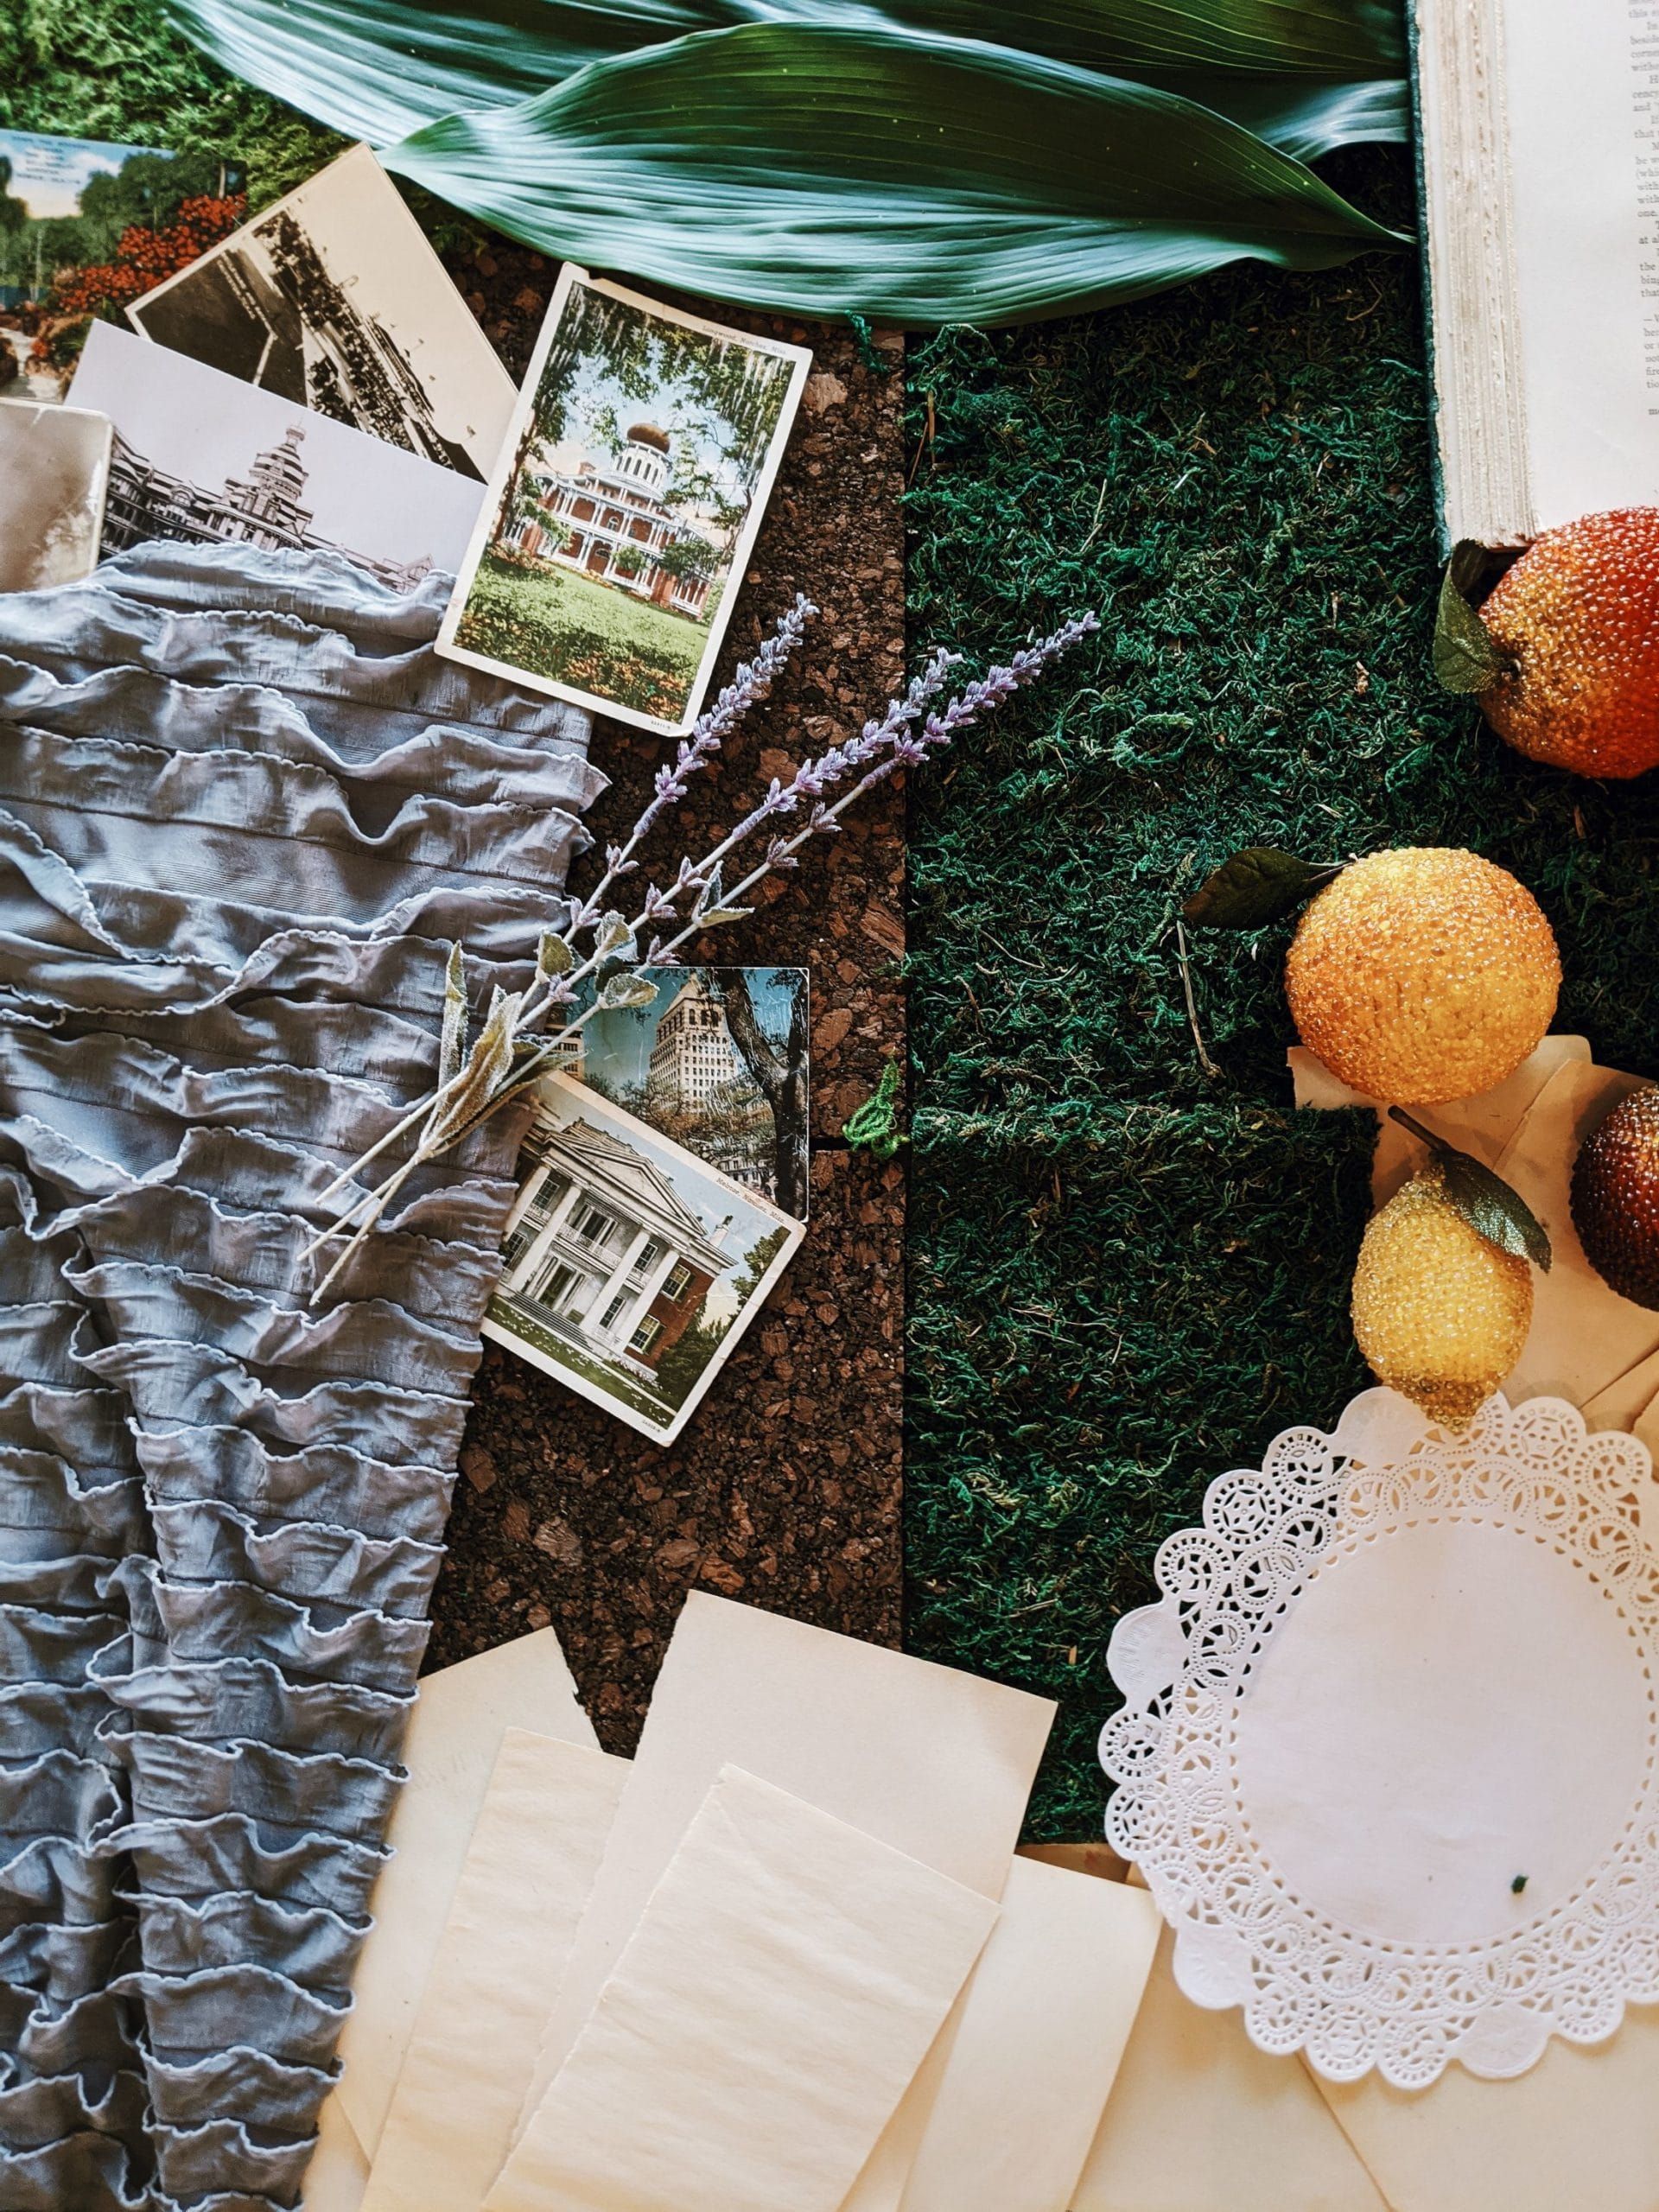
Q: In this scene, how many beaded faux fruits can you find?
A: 4